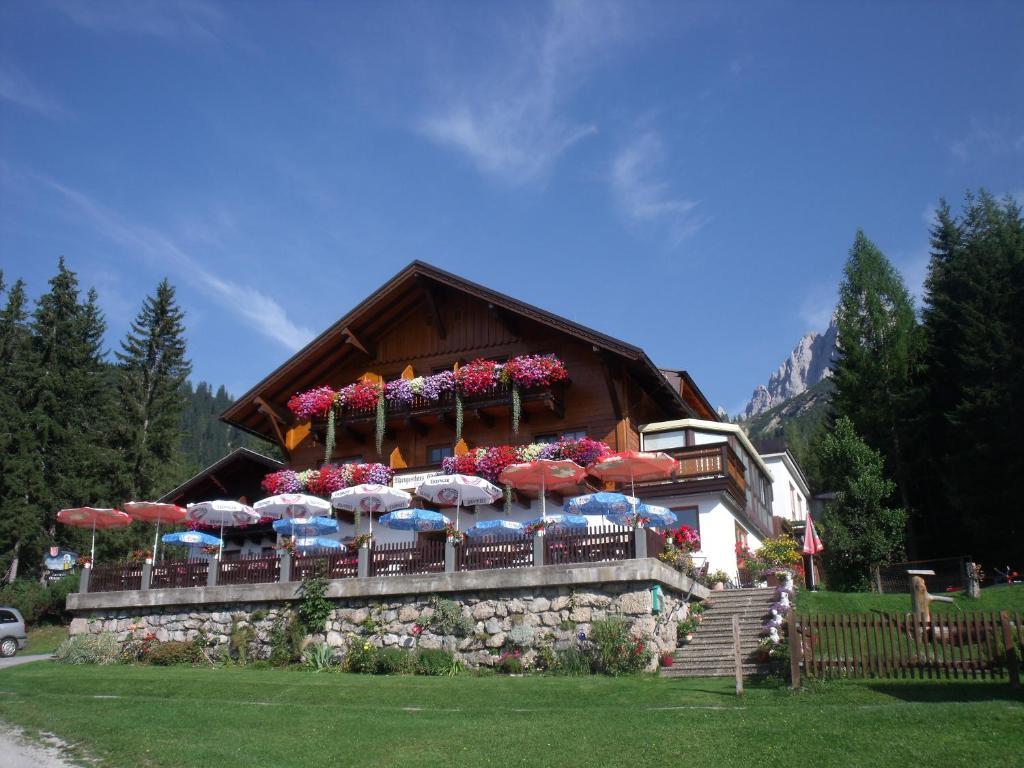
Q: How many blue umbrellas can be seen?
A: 8